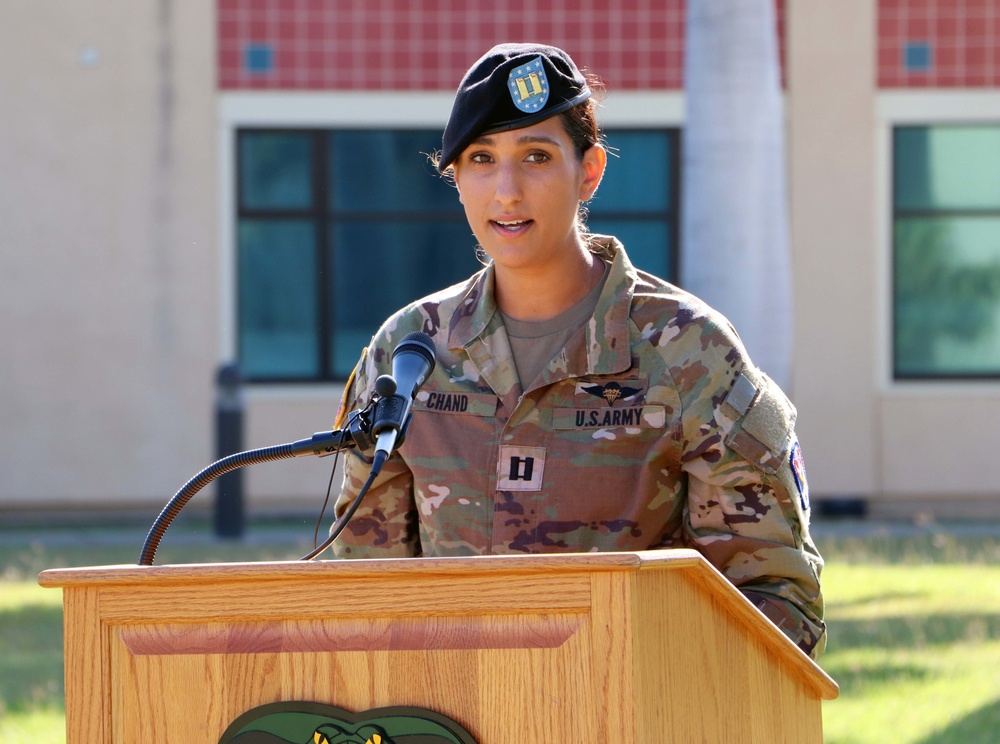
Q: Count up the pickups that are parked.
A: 0